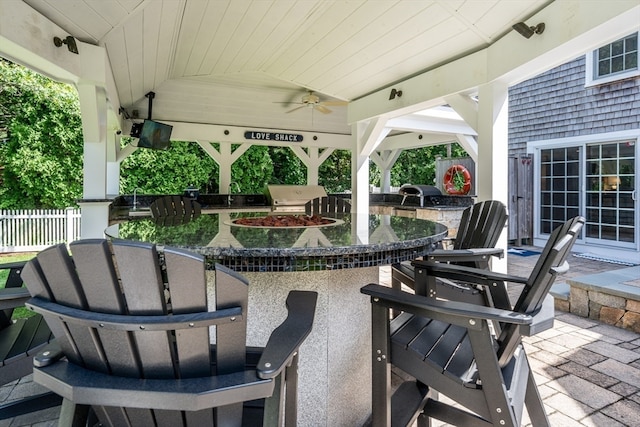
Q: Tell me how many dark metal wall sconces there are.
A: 3